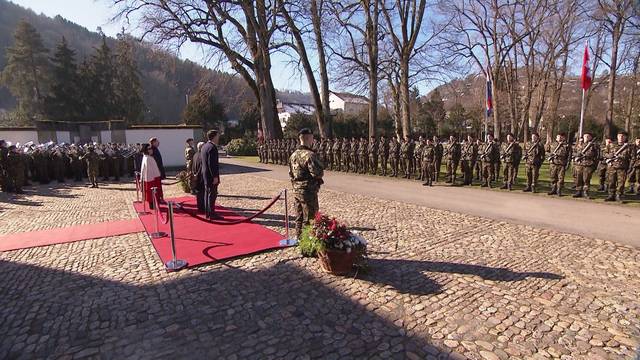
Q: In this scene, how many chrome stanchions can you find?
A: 5